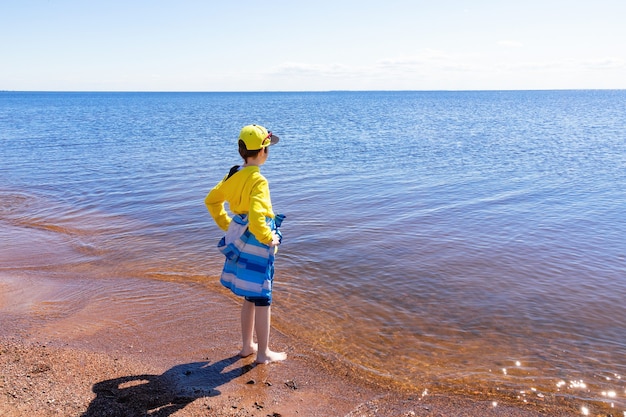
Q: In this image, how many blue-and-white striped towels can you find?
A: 1